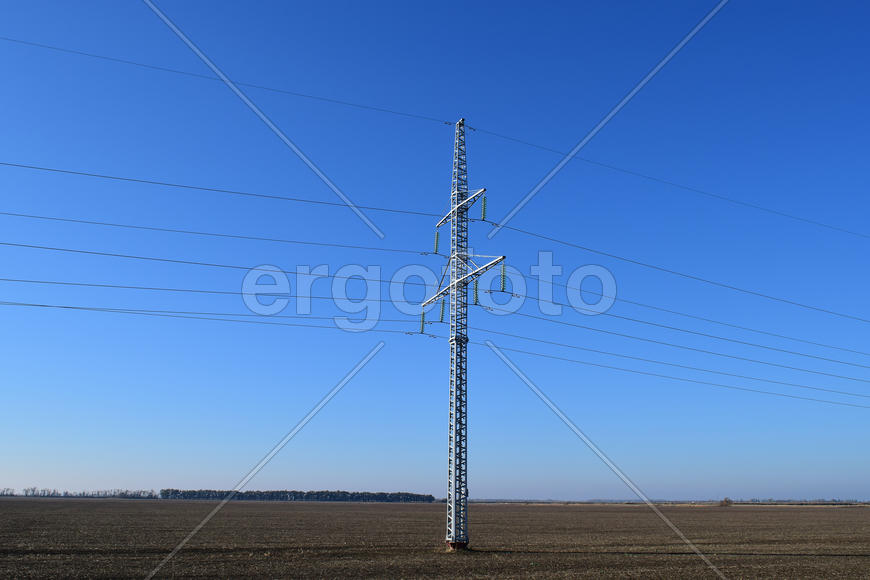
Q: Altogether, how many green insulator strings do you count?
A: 6